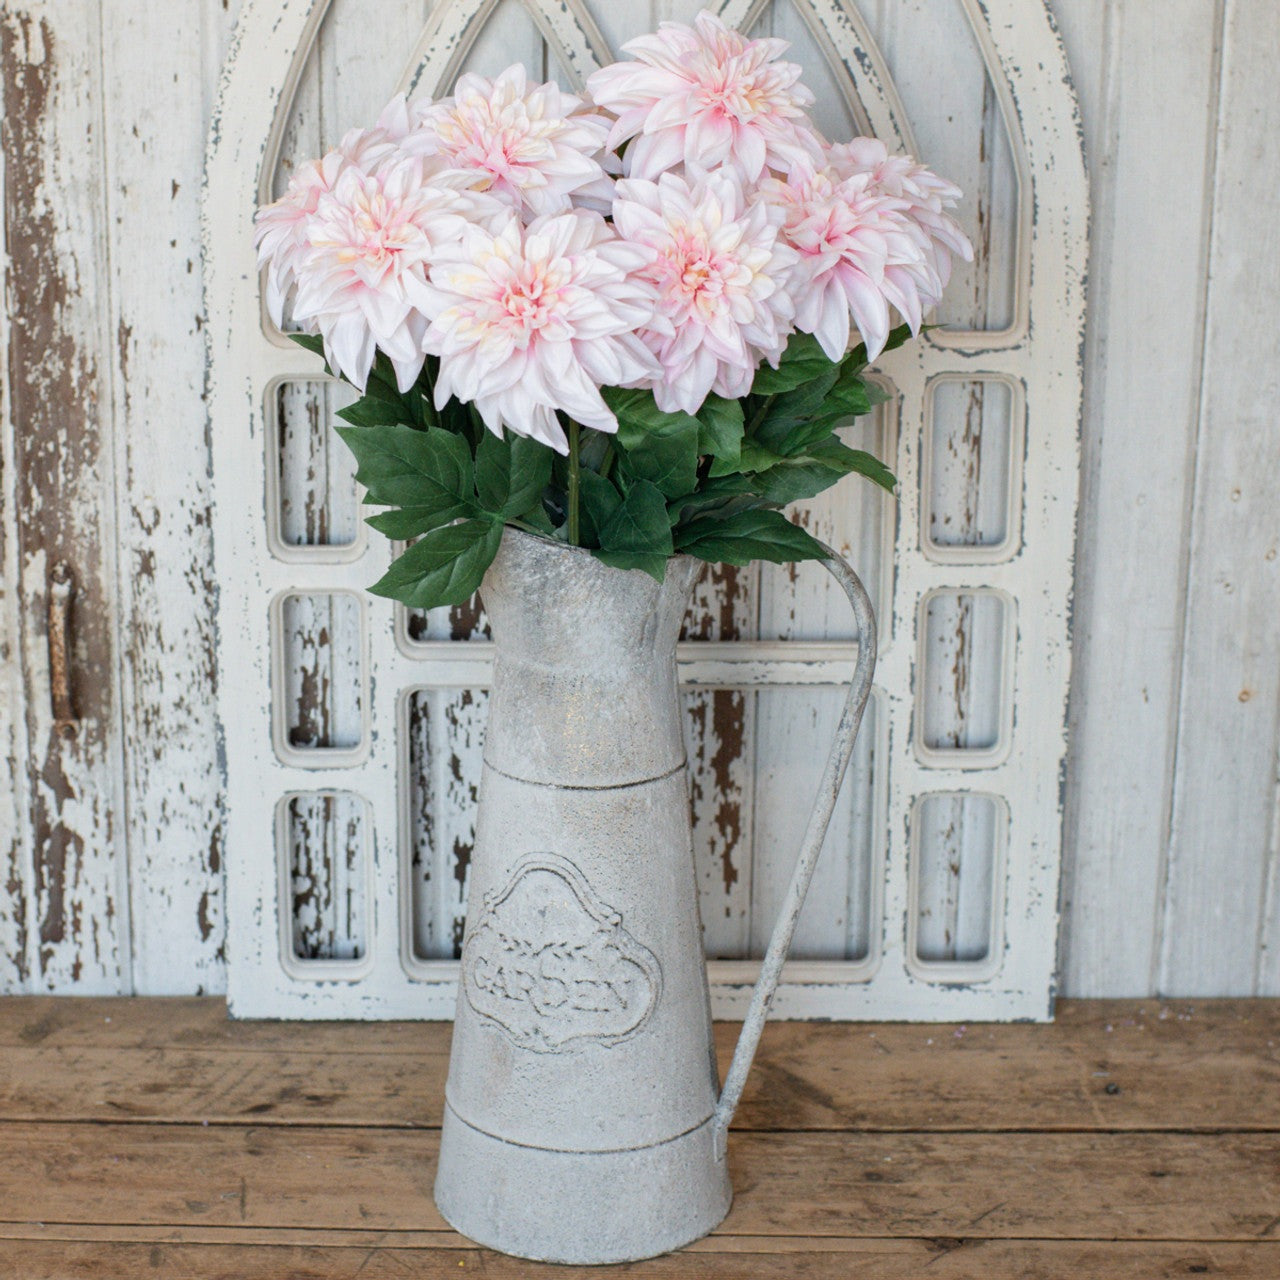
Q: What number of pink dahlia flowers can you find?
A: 8